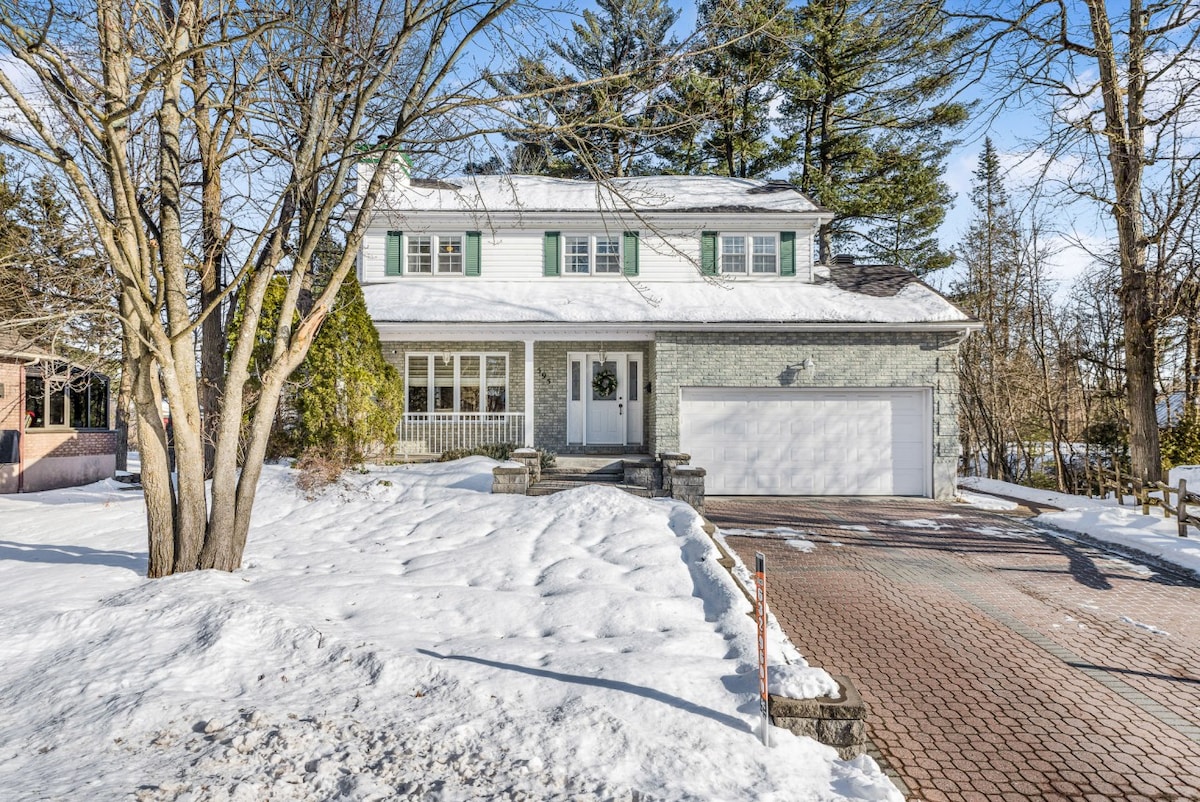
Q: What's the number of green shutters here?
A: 6